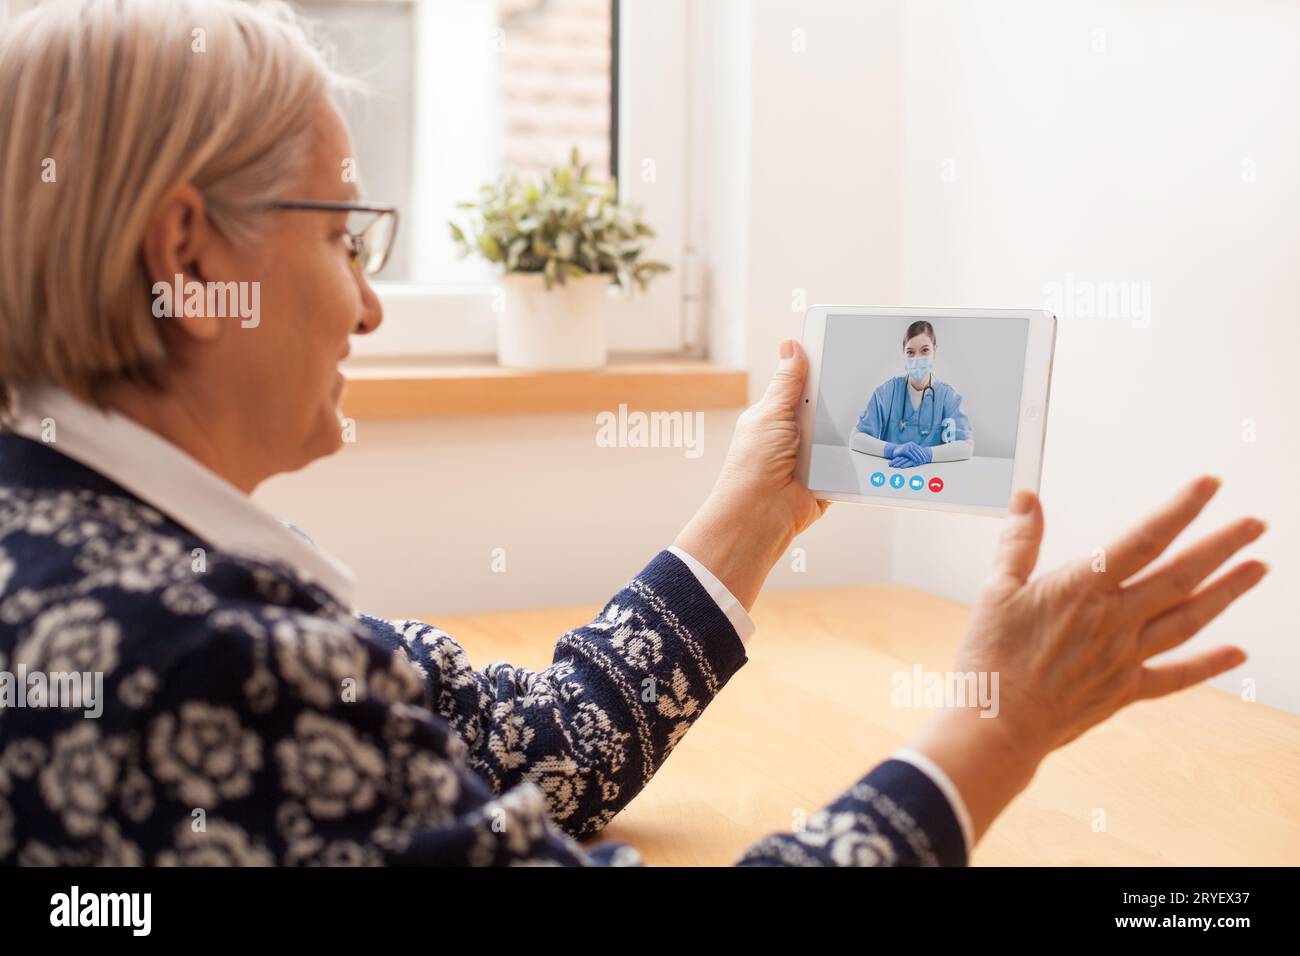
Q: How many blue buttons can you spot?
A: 3